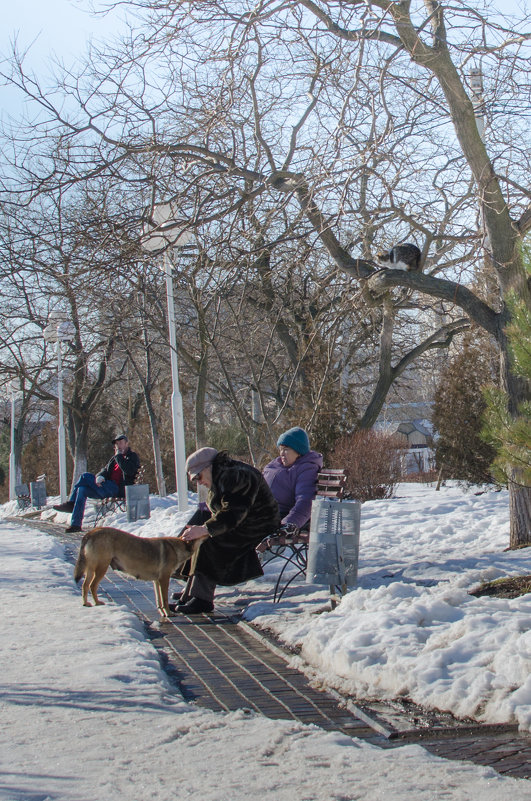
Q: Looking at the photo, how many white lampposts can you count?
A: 3